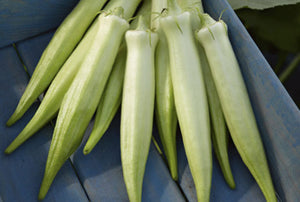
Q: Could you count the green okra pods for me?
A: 9